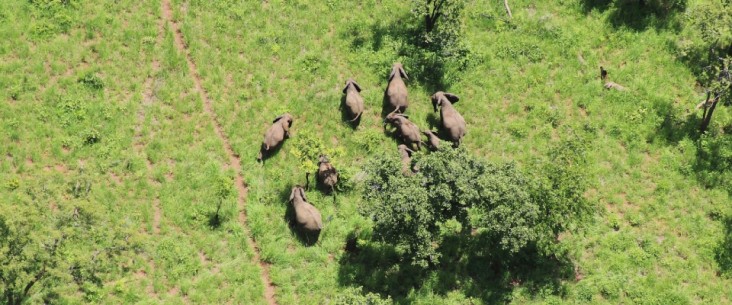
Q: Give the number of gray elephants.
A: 9